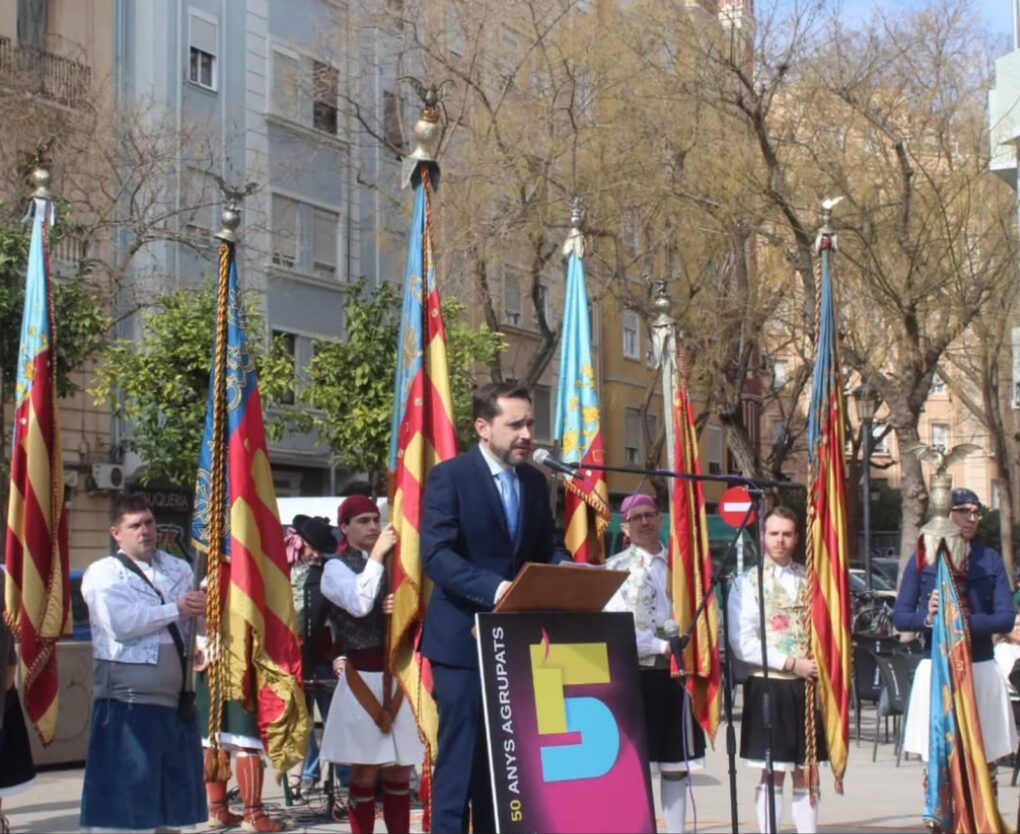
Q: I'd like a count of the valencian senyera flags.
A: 7